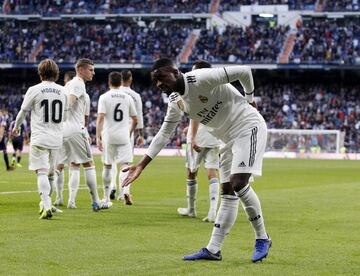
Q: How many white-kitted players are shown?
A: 7